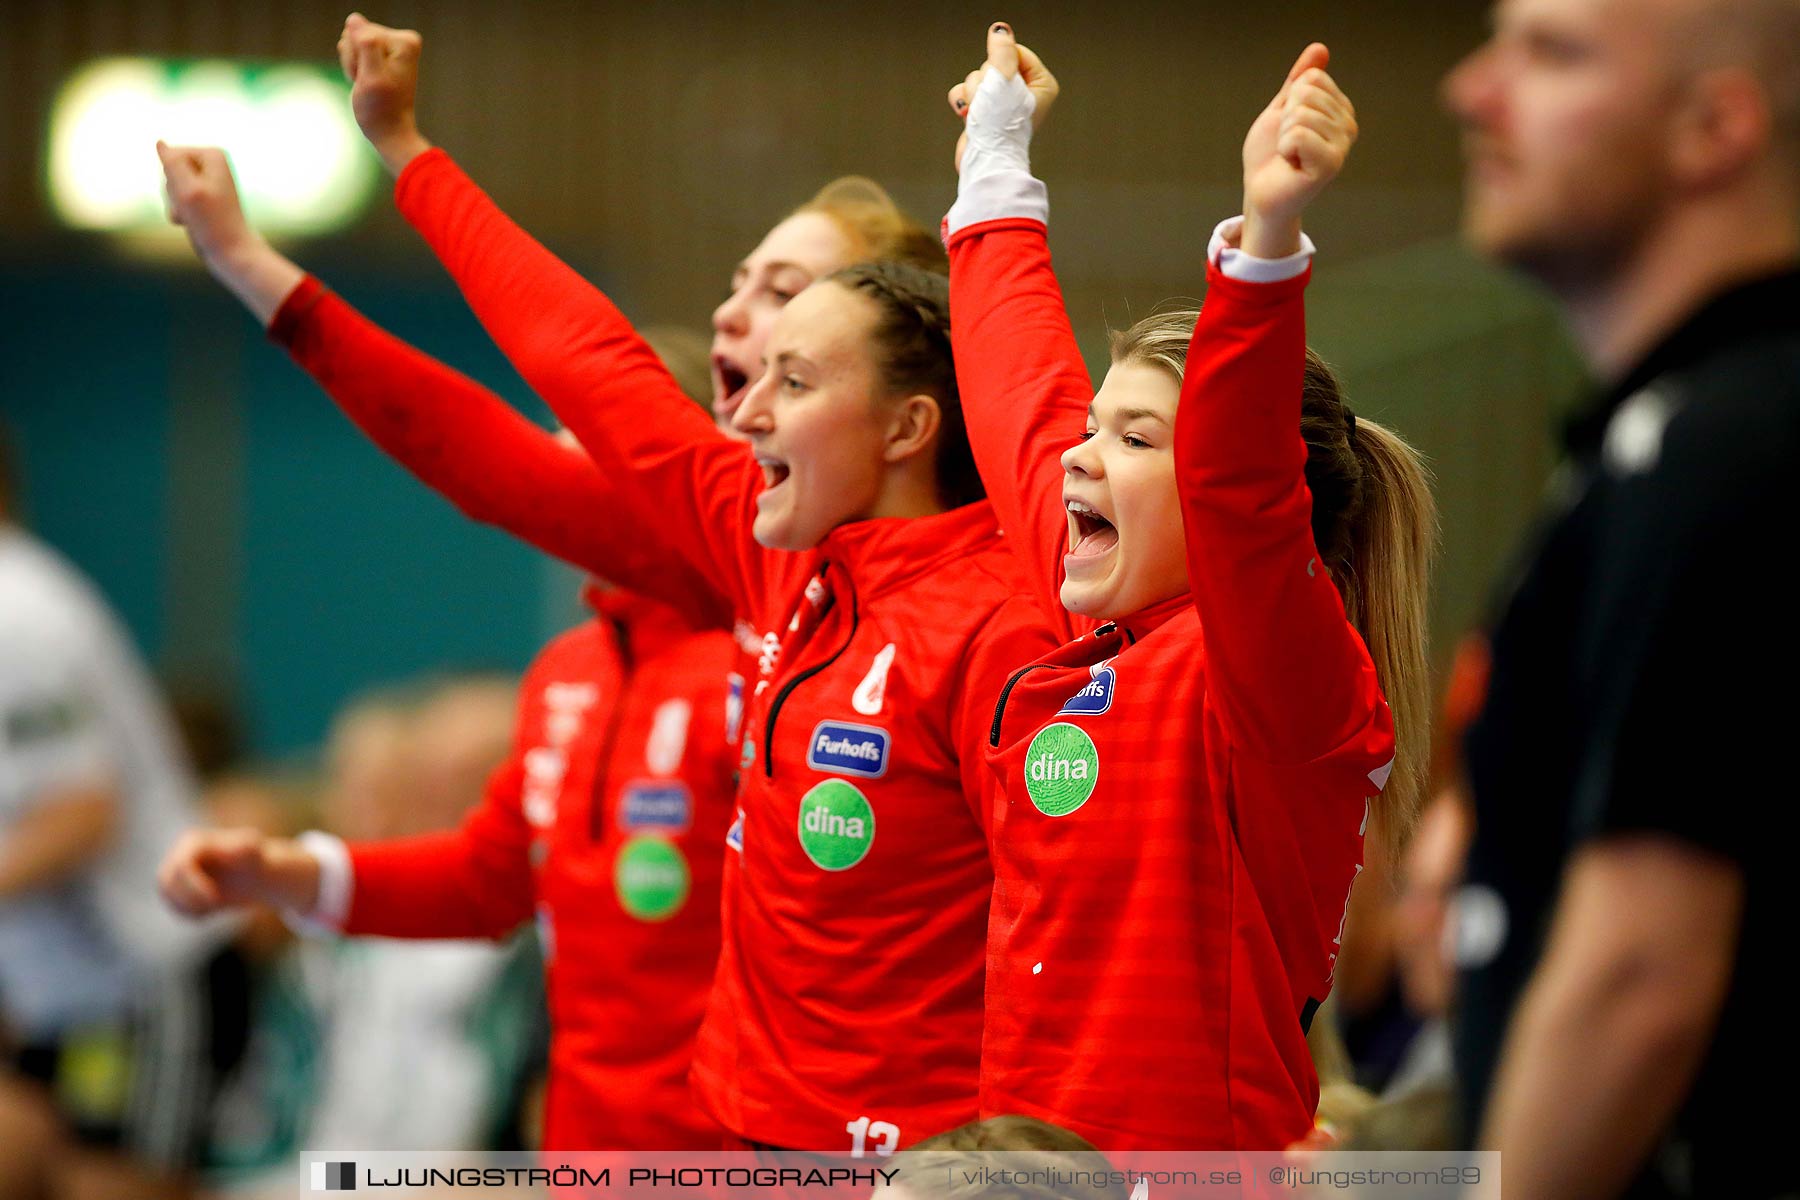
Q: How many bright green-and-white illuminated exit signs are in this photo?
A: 1